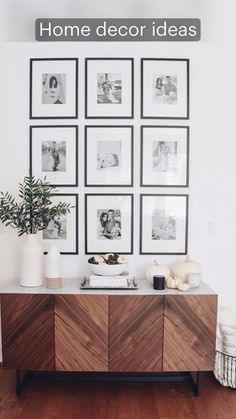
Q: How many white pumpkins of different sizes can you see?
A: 4